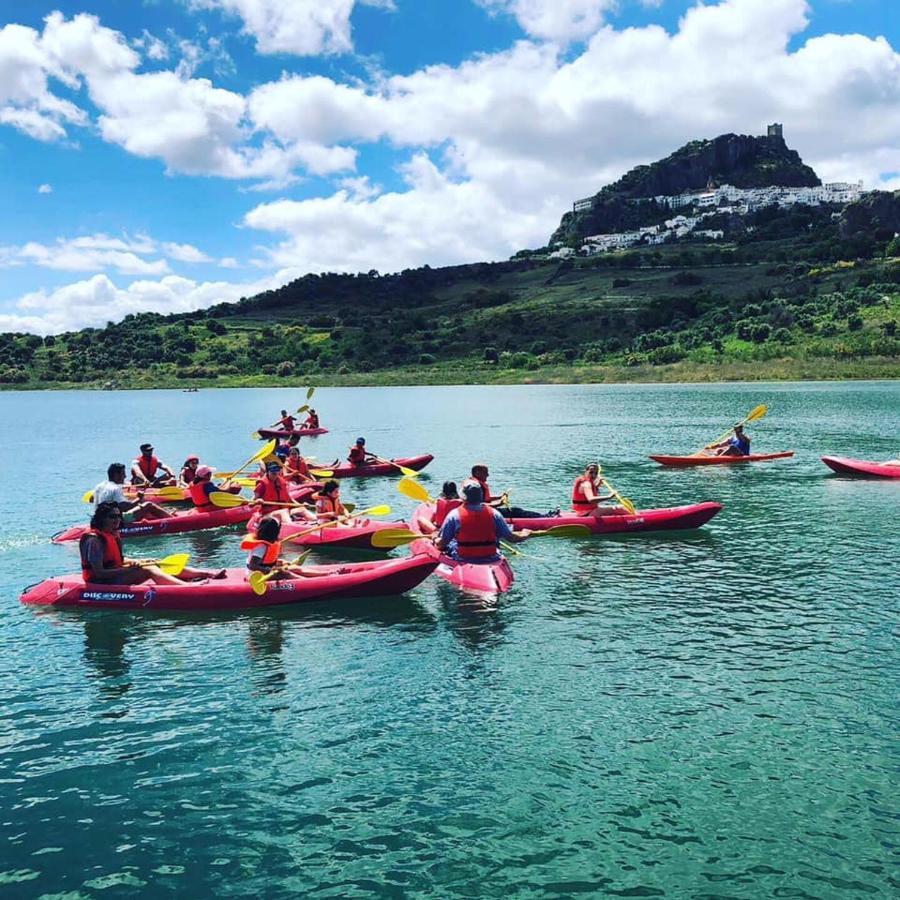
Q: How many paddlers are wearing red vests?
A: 15